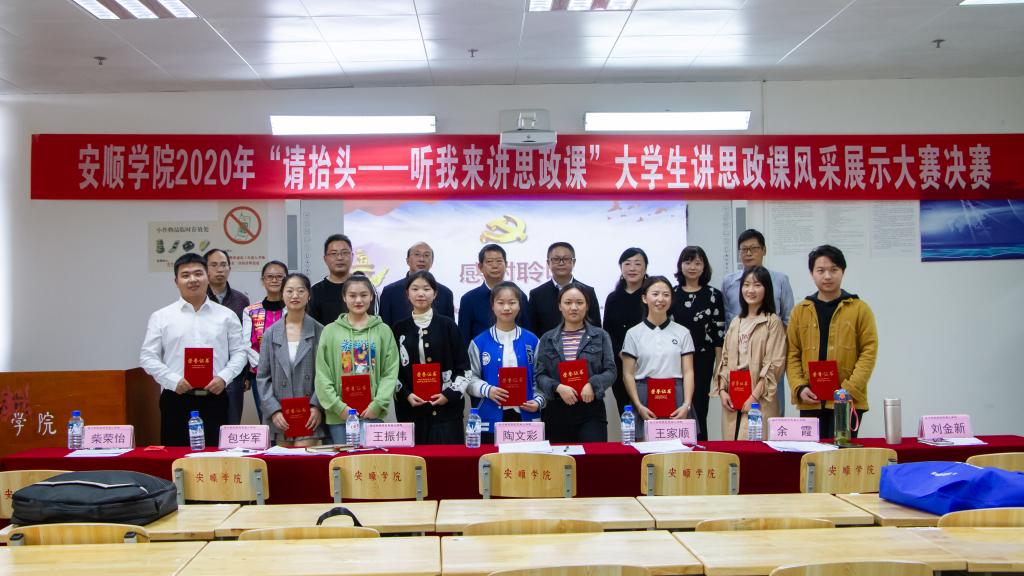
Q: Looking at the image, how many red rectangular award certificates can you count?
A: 9